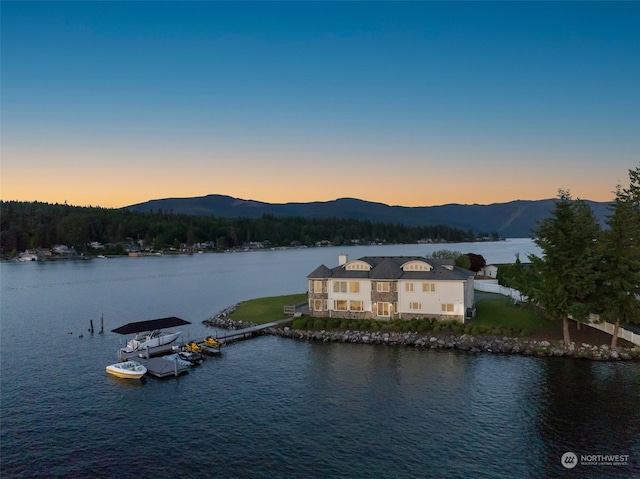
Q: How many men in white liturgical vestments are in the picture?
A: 0